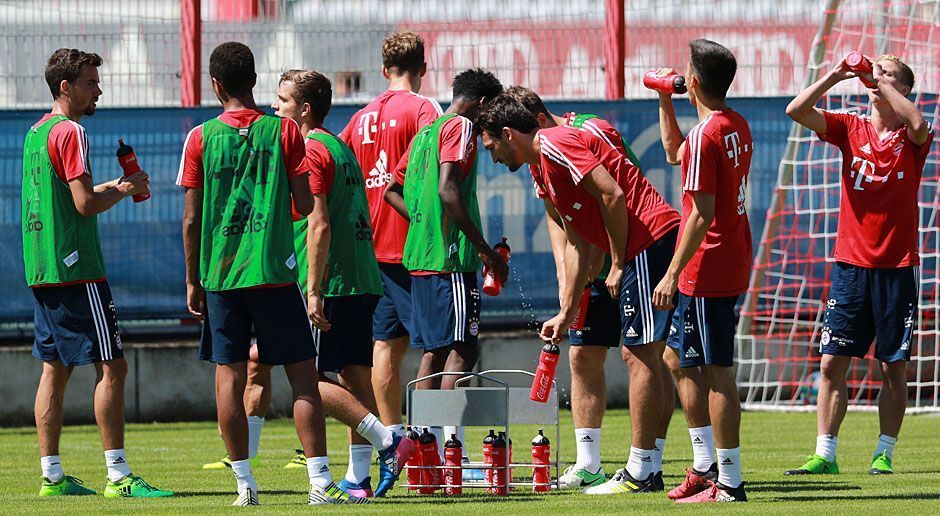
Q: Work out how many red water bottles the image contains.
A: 13